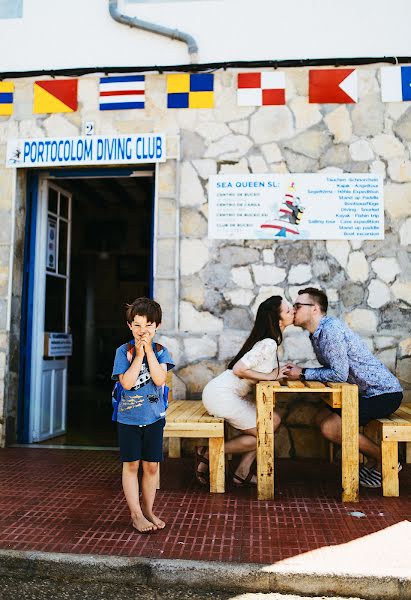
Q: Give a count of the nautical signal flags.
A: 7